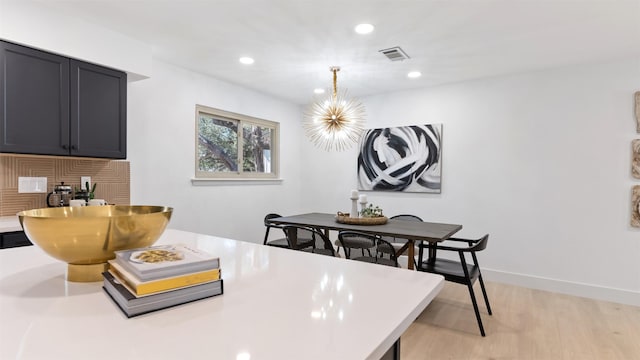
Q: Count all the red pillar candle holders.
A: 0